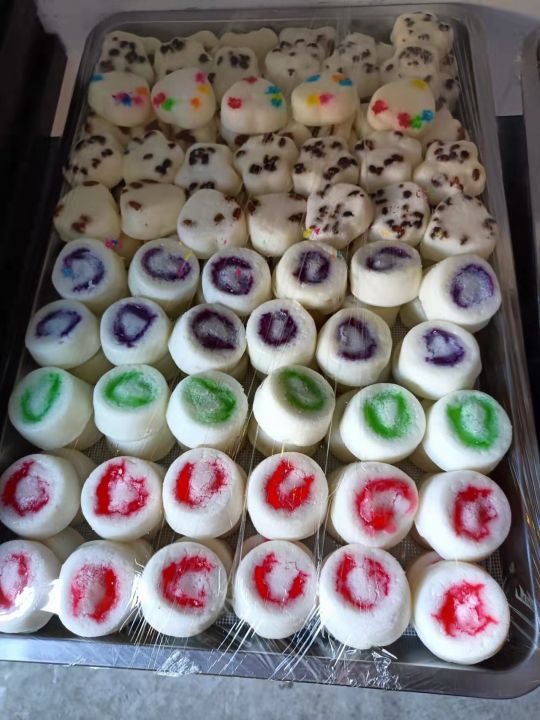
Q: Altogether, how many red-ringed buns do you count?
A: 12